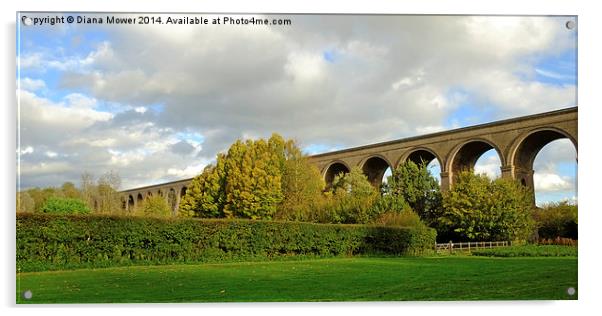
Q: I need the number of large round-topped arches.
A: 5